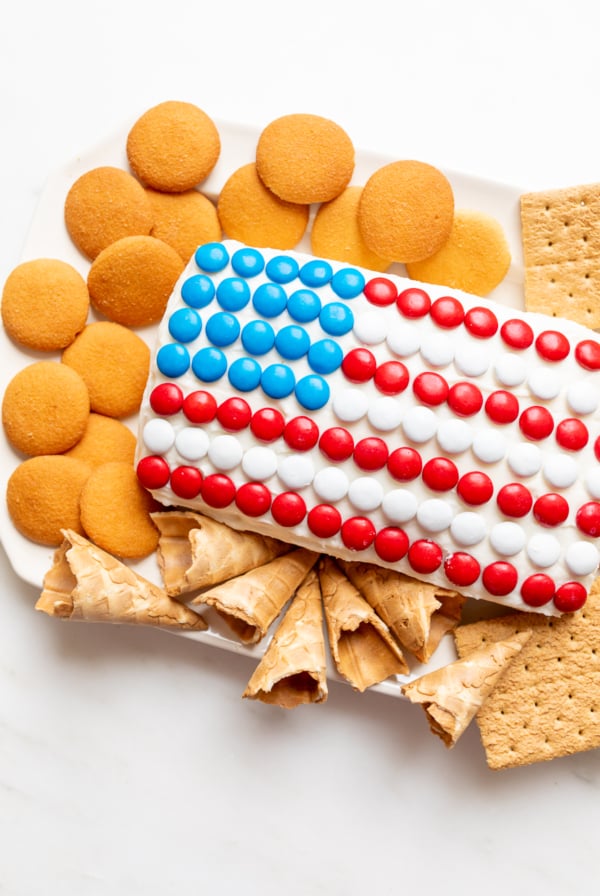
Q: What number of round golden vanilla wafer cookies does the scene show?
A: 15